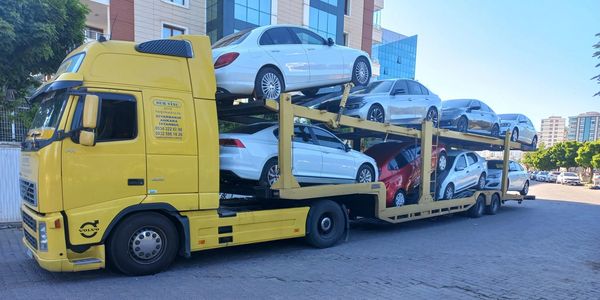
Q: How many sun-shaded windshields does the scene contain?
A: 1